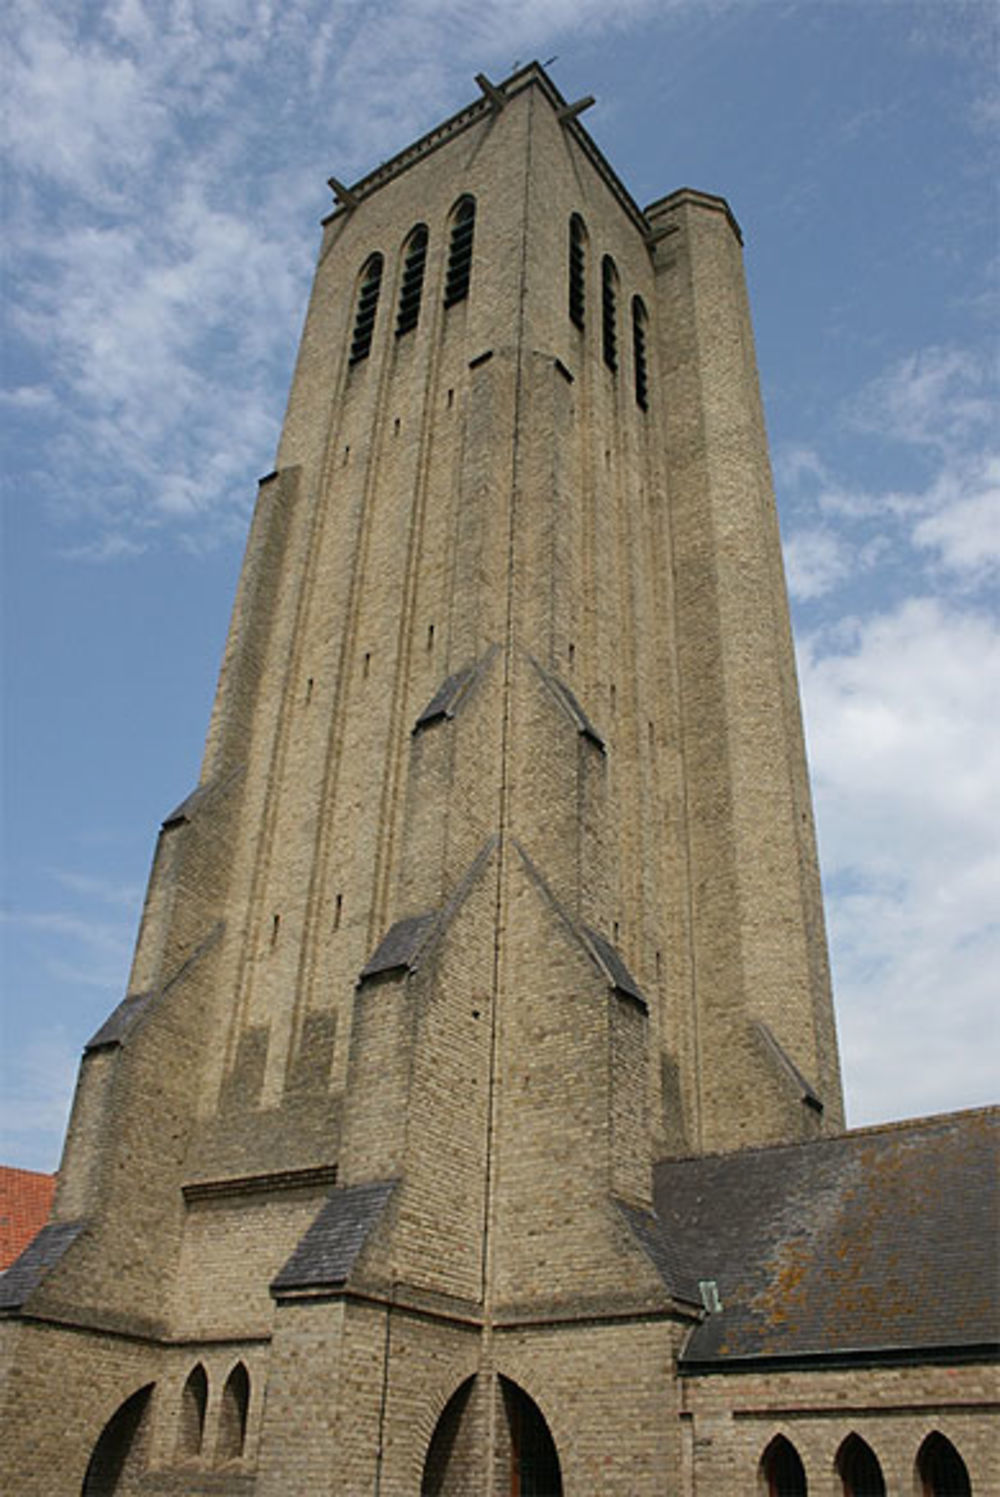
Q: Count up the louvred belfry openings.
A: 6